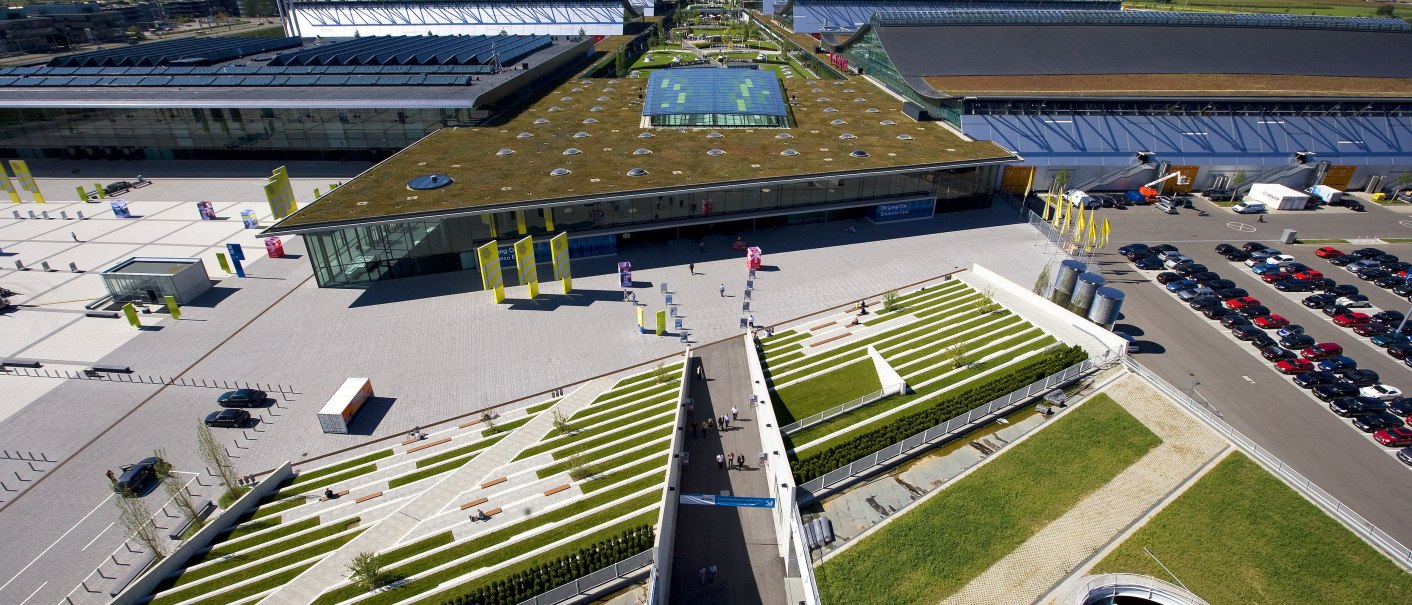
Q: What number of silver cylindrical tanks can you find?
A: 3